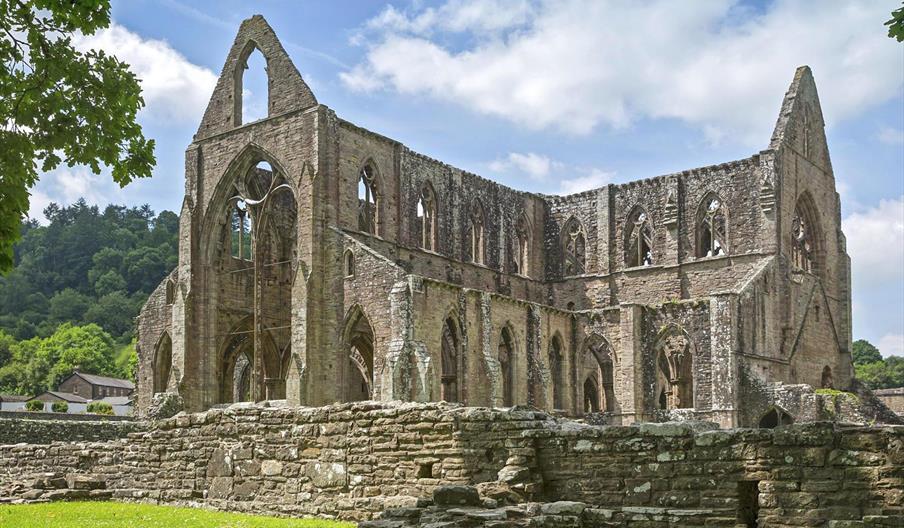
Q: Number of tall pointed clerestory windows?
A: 7